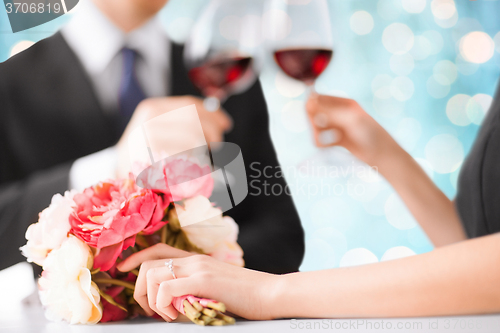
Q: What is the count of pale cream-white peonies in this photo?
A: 3